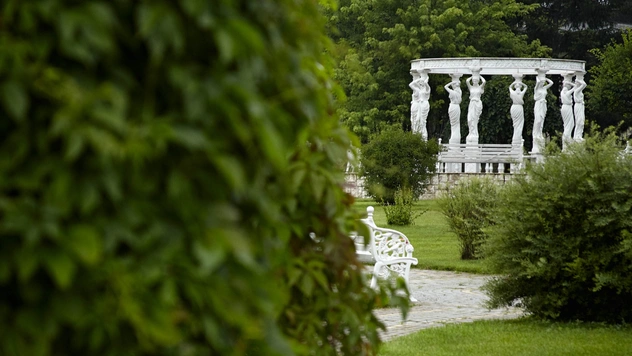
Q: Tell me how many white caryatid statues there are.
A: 8